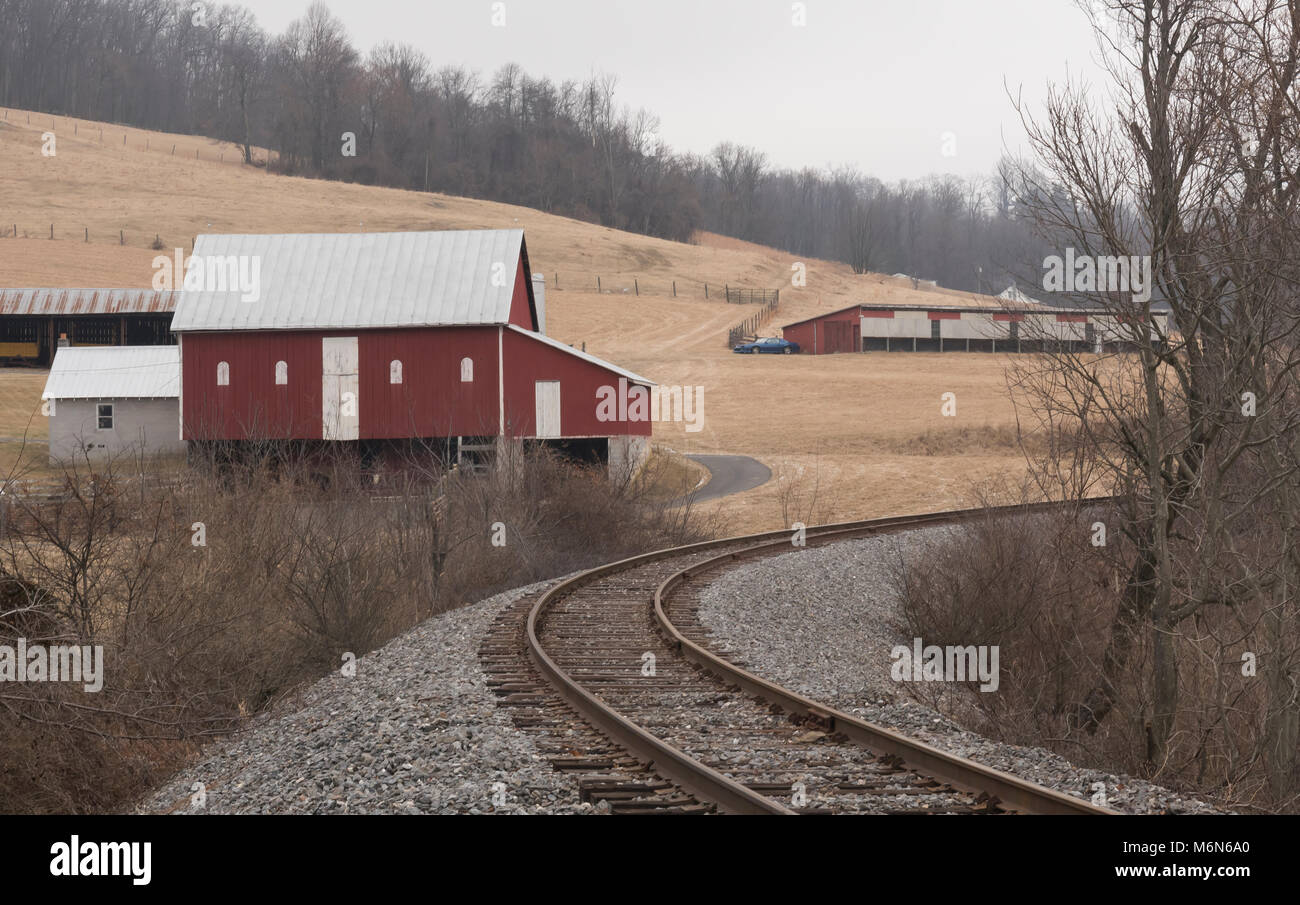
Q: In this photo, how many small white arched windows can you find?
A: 4